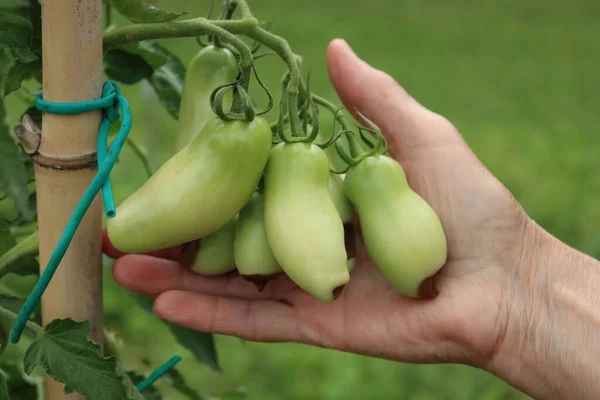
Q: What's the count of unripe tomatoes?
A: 7